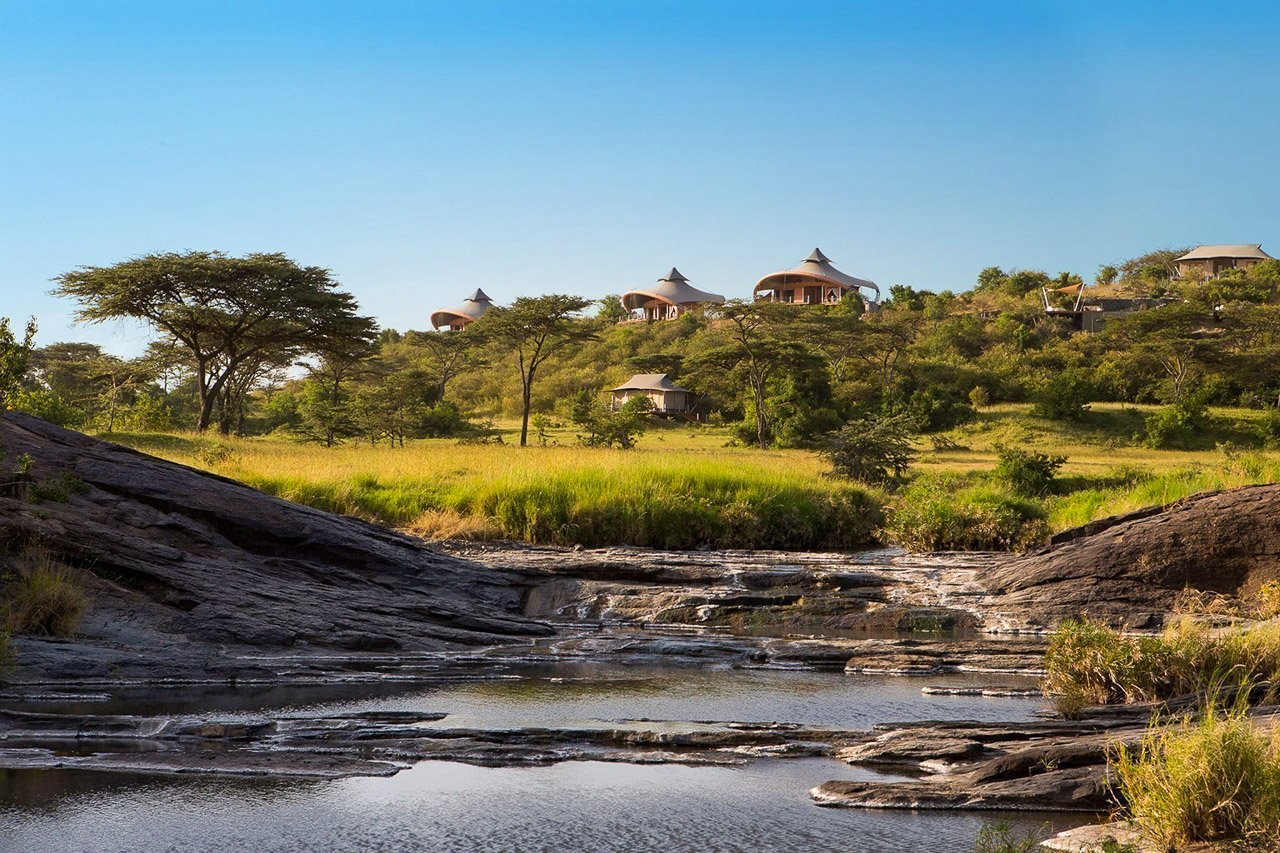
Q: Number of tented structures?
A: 5